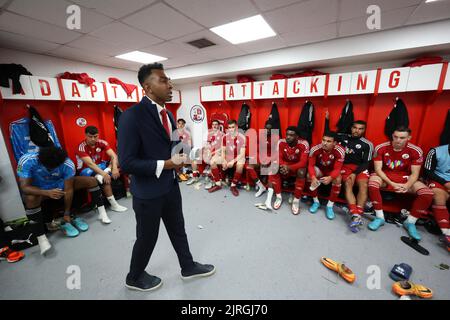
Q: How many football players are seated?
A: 11